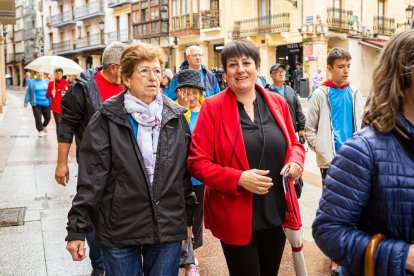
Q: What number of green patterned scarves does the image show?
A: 0